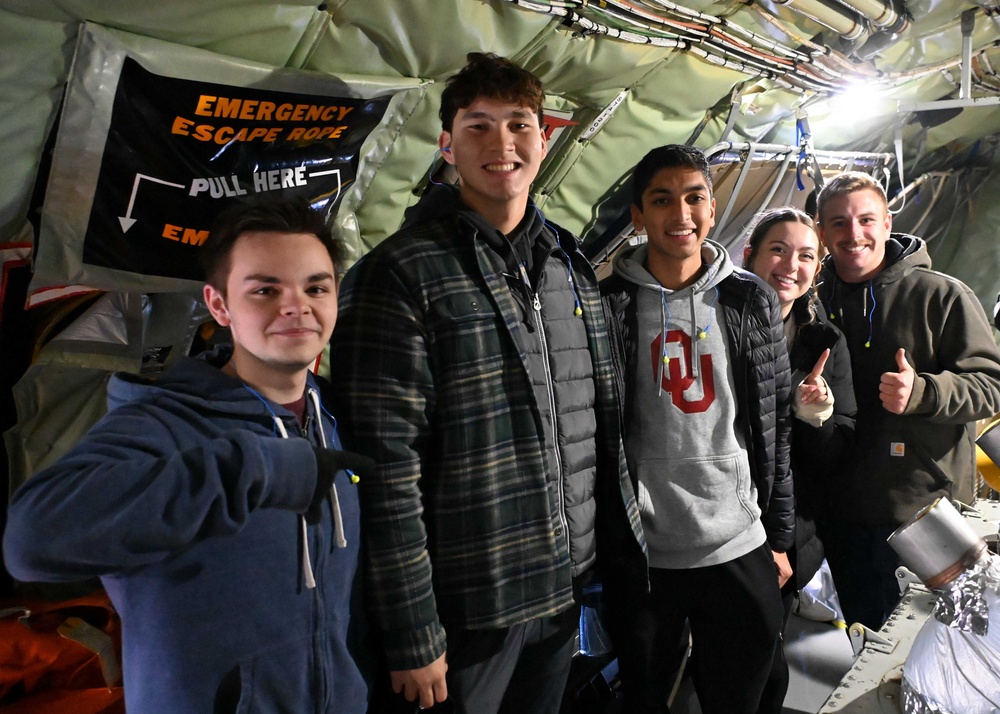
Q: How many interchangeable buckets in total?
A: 0